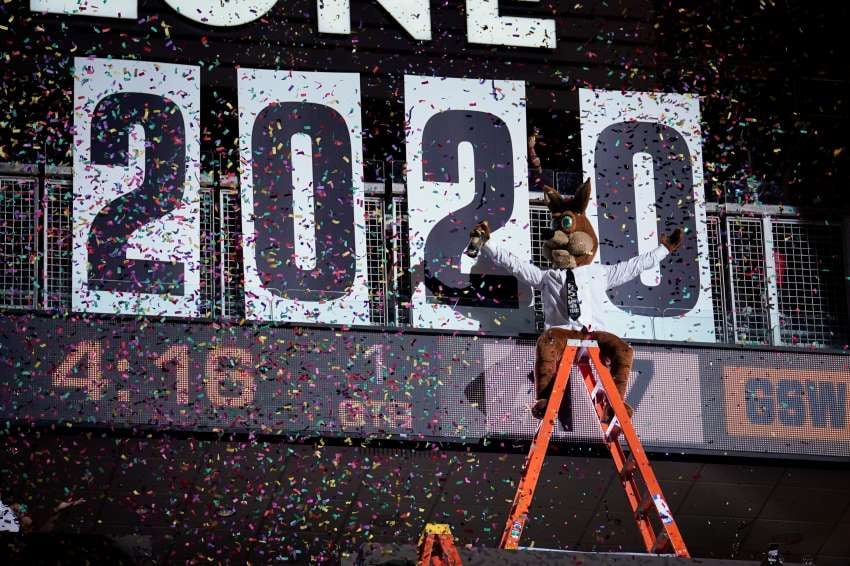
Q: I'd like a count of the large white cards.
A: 4